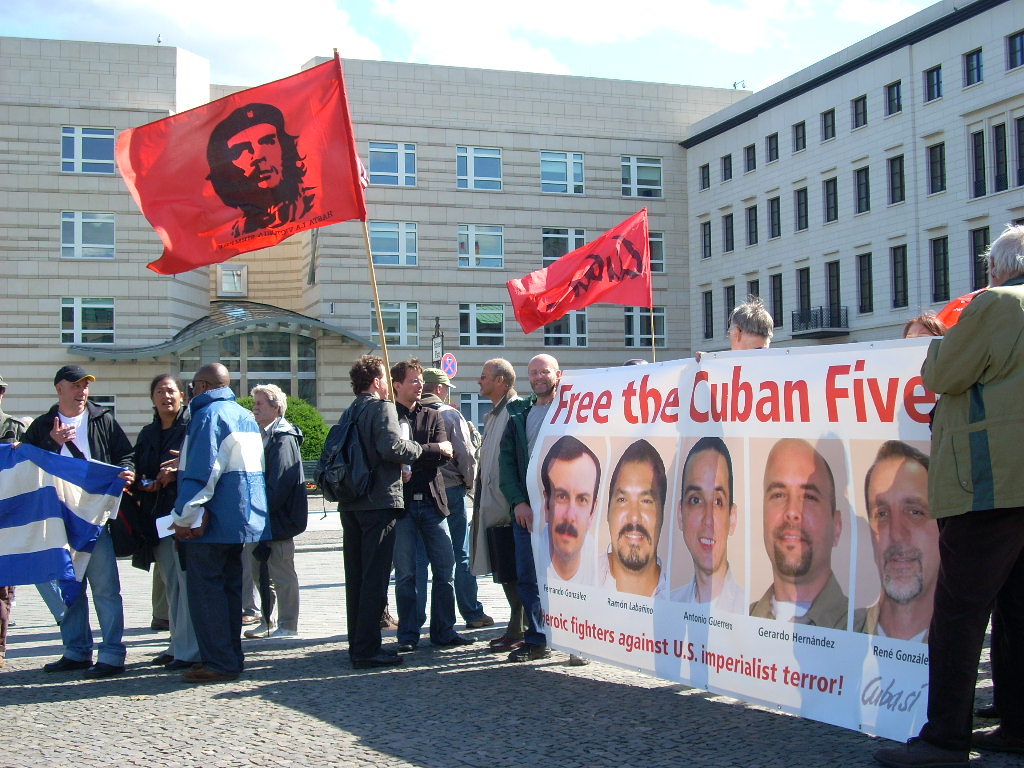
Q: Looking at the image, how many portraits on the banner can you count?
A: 5